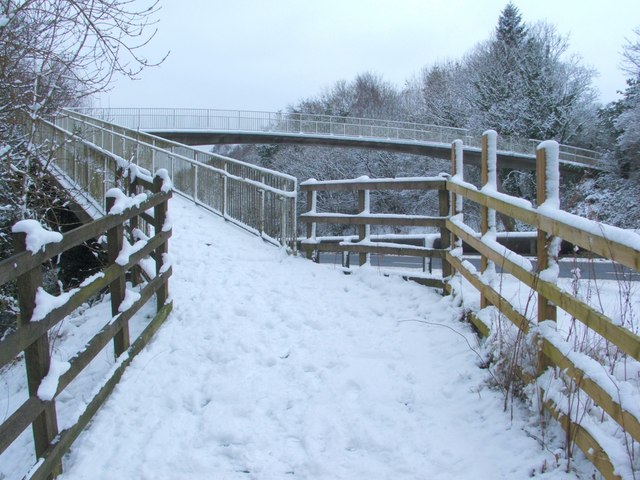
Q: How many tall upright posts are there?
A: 3